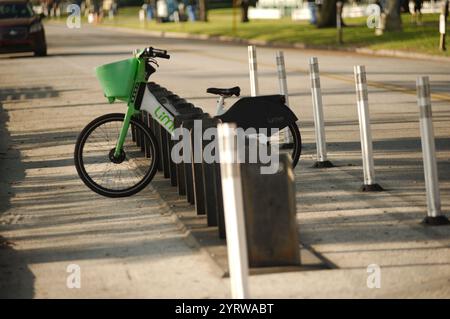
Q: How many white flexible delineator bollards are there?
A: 6